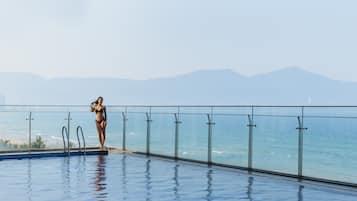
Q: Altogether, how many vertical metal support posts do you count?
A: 8